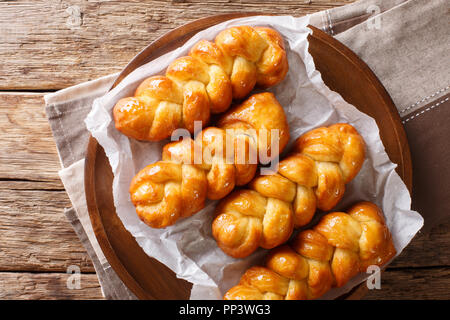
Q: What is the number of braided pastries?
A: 4